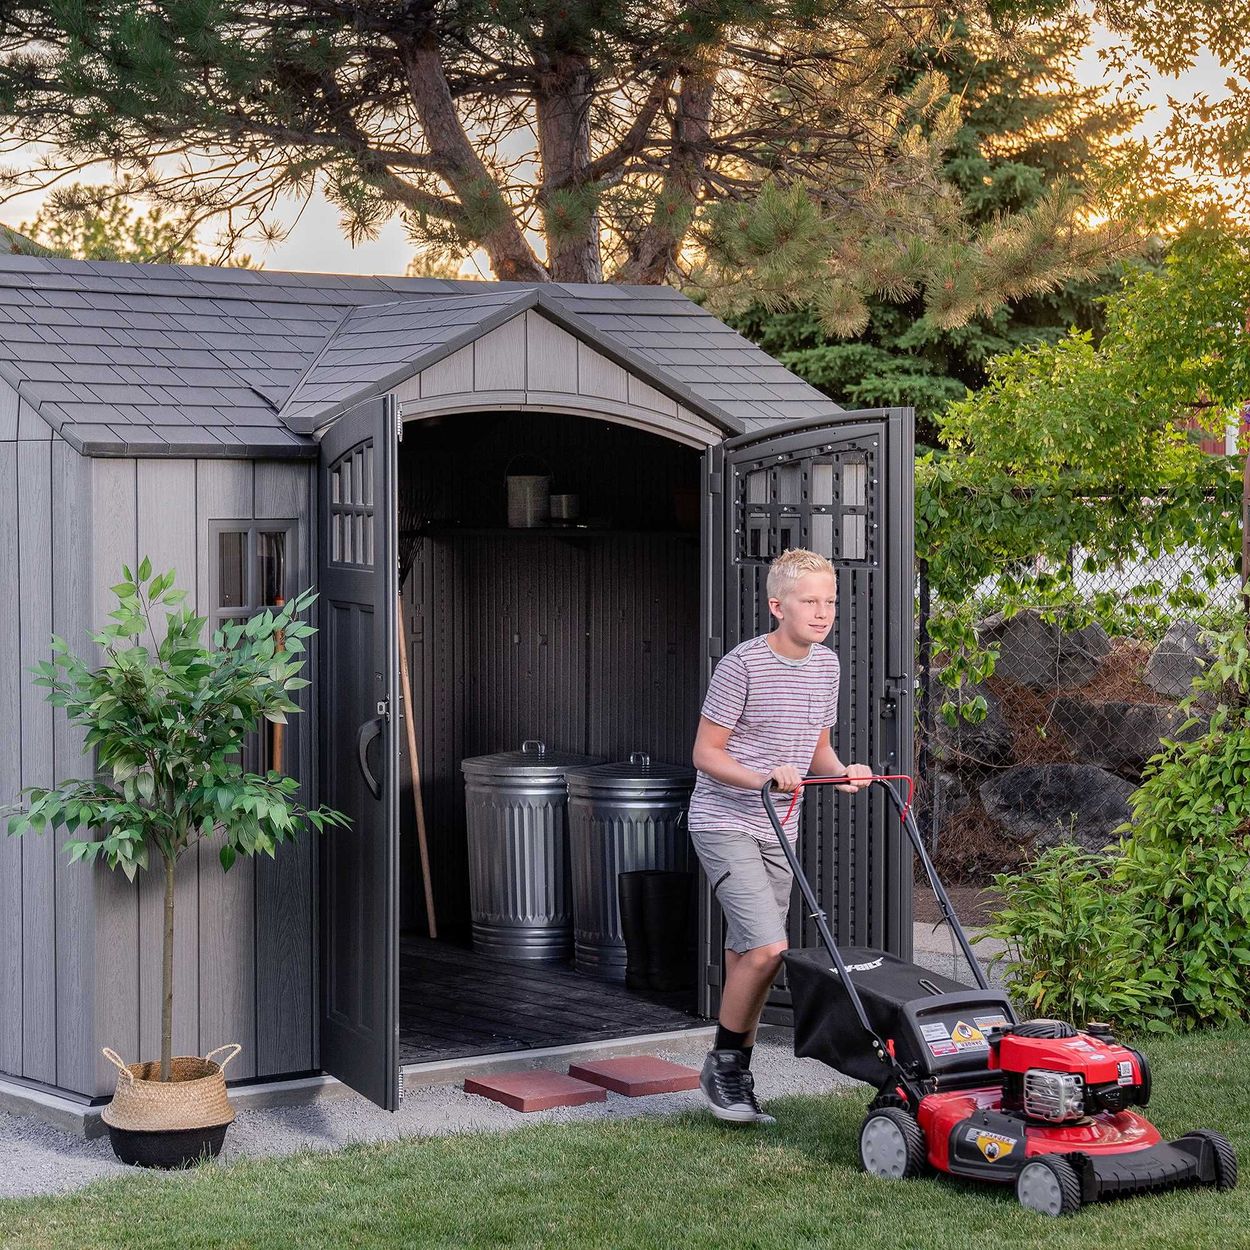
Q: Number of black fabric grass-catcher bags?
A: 1